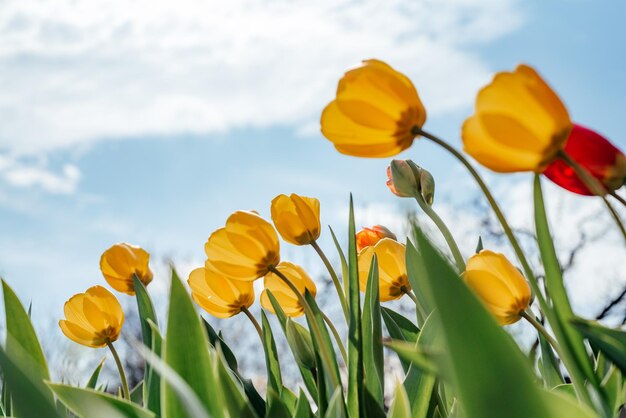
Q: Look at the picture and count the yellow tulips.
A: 10